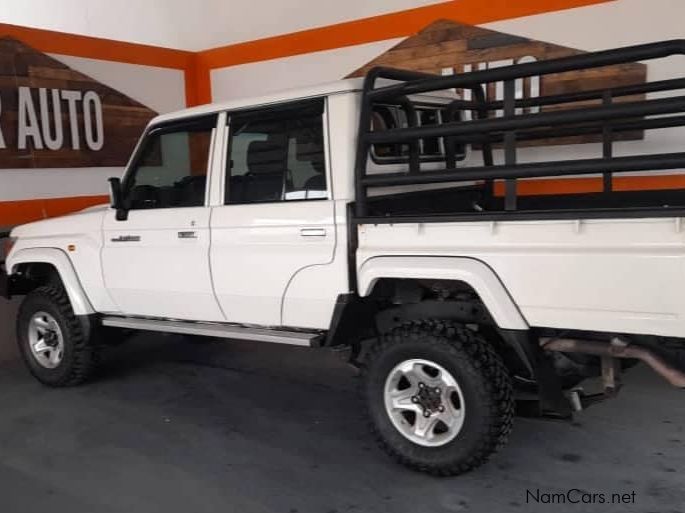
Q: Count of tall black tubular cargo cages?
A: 1